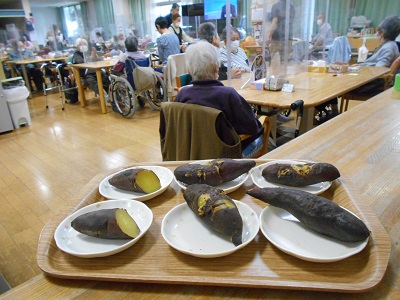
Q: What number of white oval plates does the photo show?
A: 6